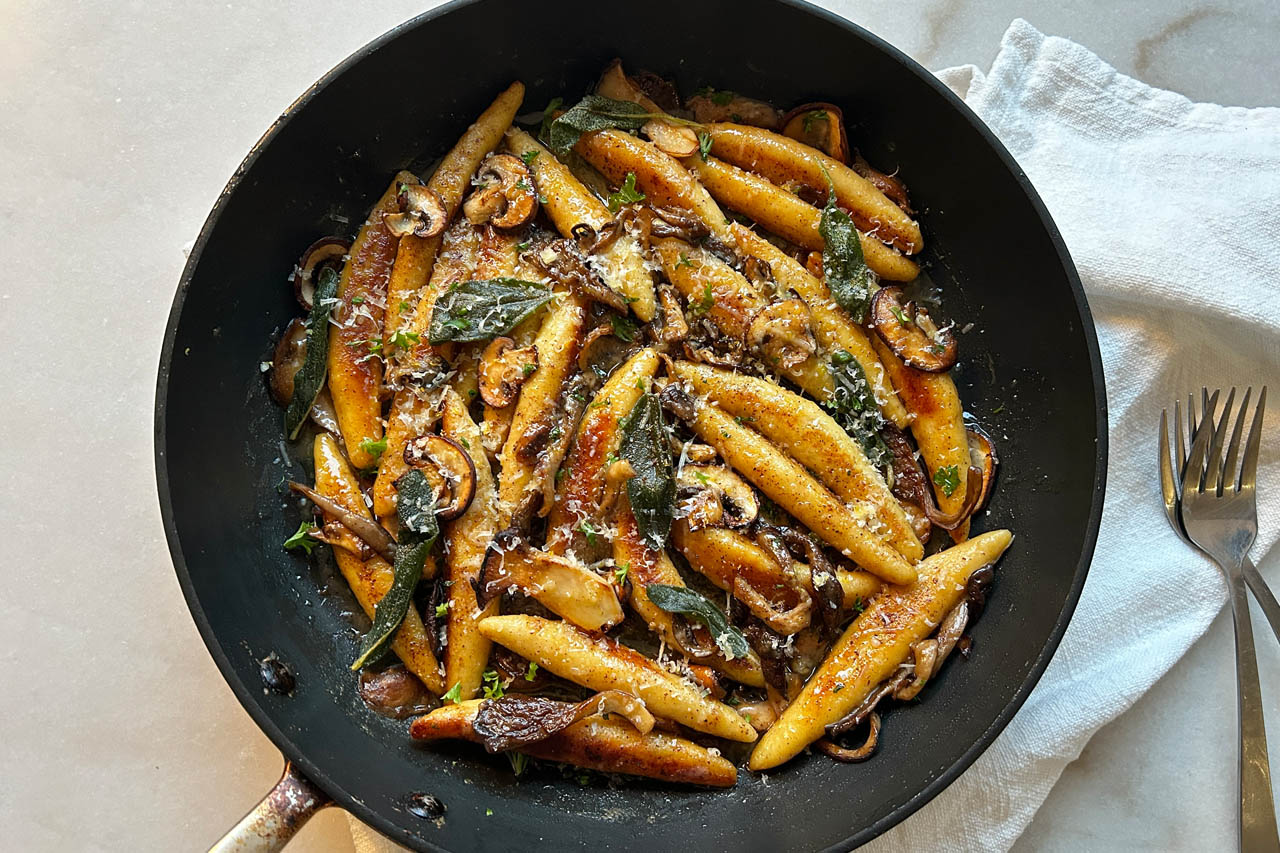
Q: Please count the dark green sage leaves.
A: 8